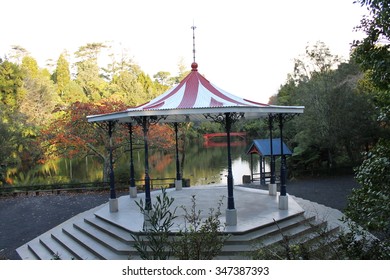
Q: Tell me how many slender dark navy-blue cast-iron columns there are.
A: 7